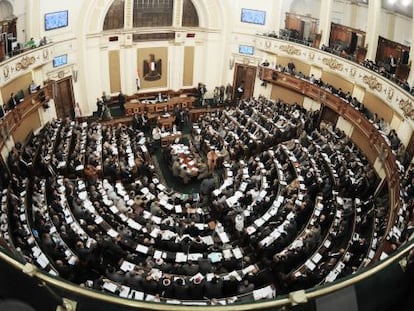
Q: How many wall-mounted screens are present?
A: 4